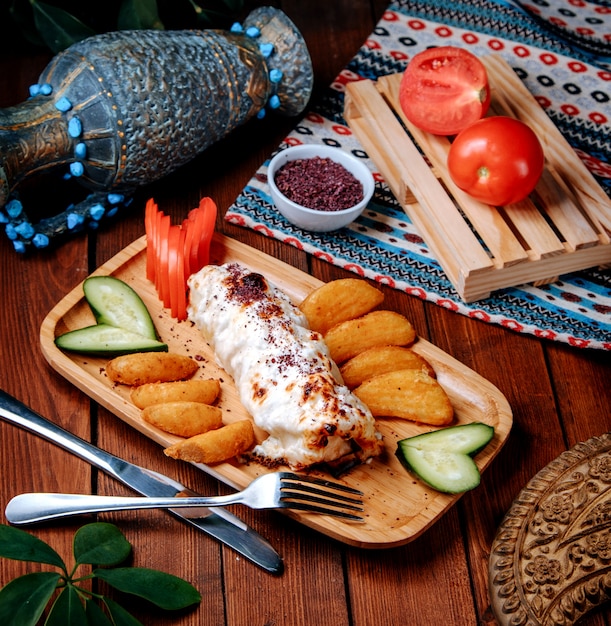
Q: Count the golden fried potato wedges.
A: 8